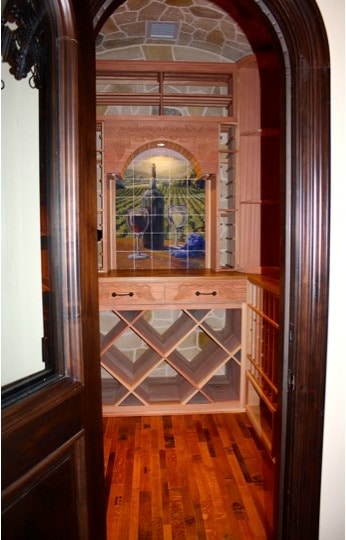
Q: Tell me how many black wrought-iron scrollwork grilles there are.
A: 1